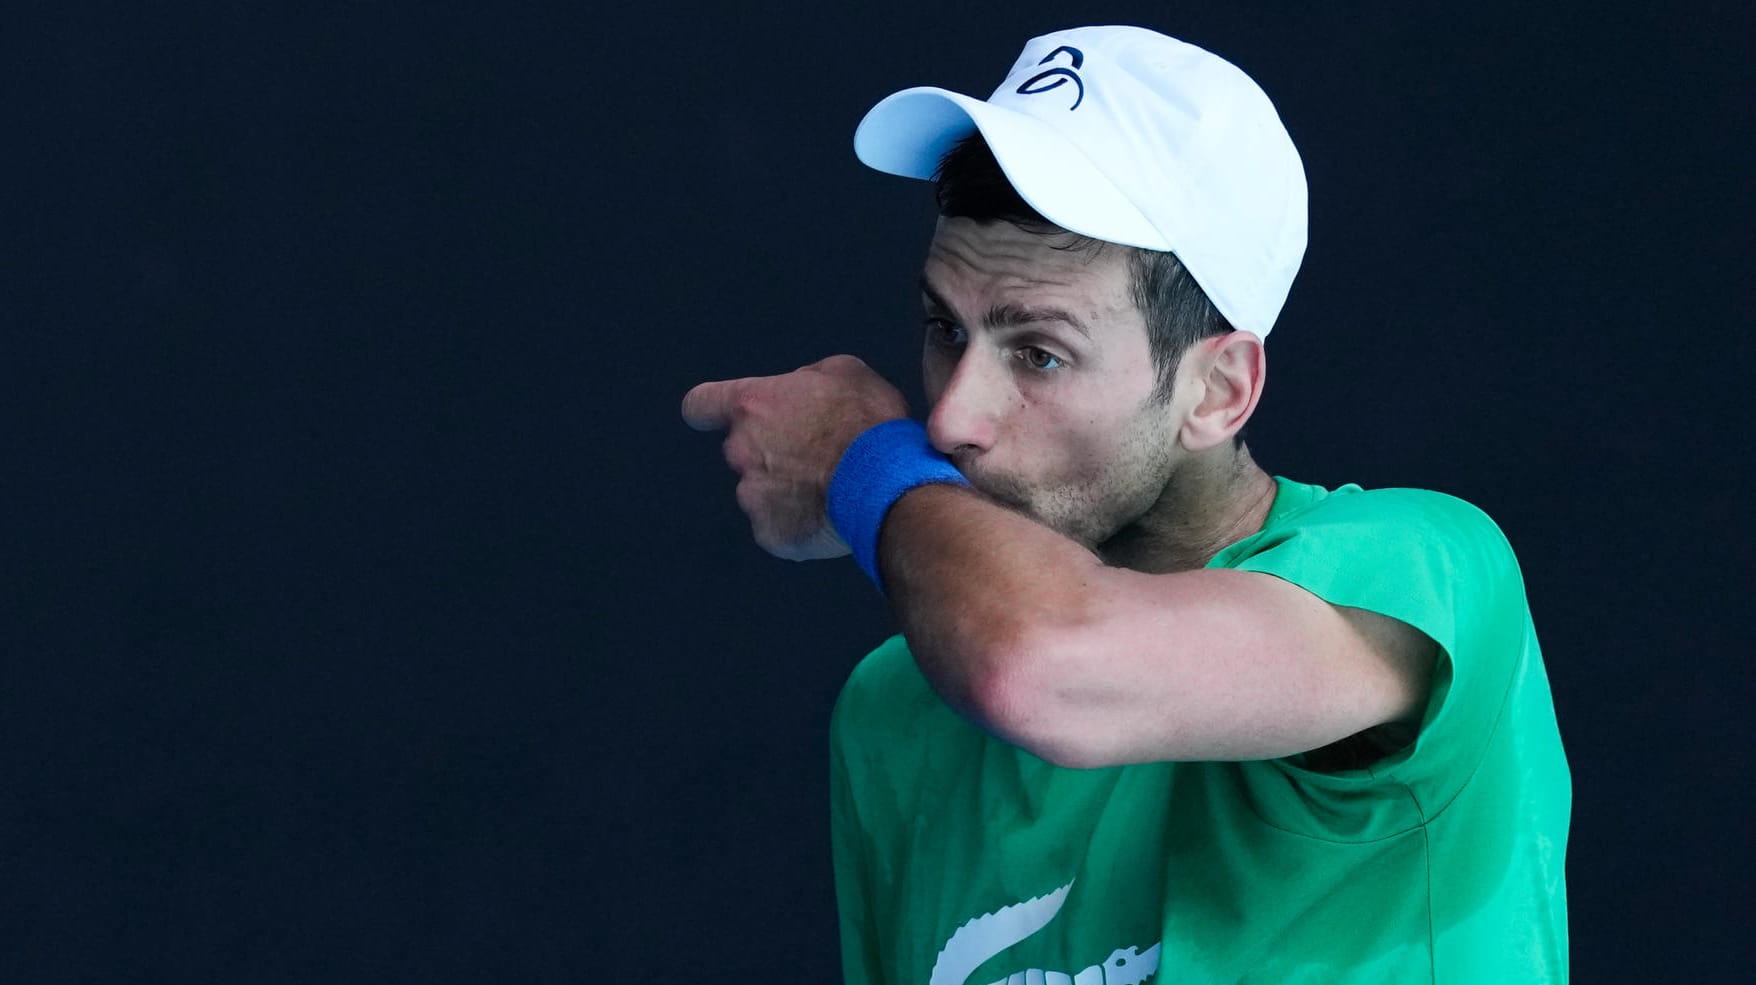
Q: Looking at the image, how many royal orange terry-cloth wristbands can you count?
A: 0